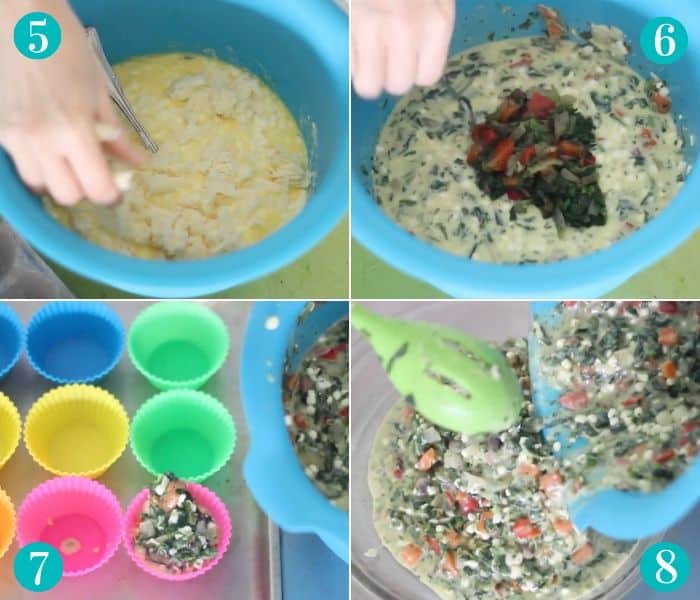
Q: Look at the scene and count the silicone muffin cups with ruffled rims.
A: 9